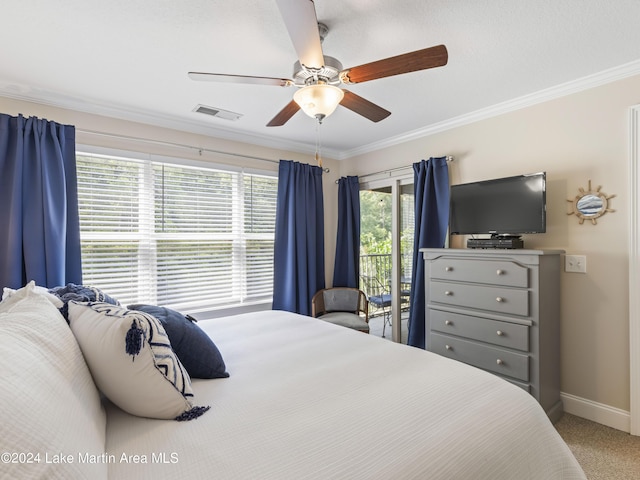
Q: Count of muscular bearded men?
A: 0